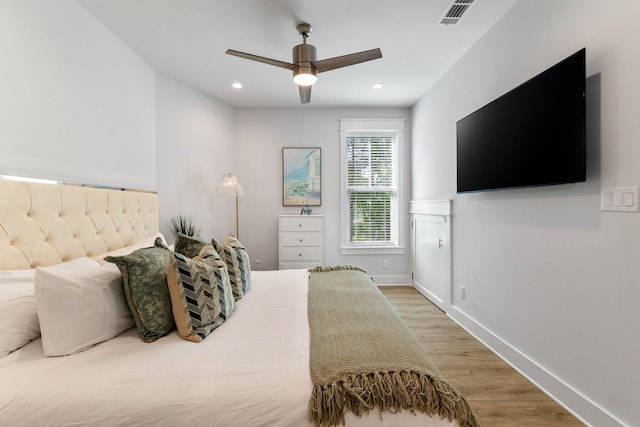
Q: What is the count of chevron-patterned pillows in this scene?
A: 2